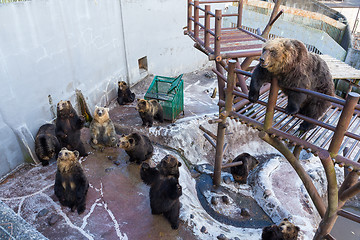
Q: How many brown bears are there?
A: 11